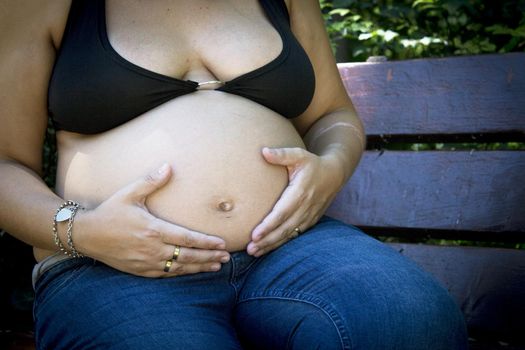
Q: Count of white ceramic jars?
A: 0